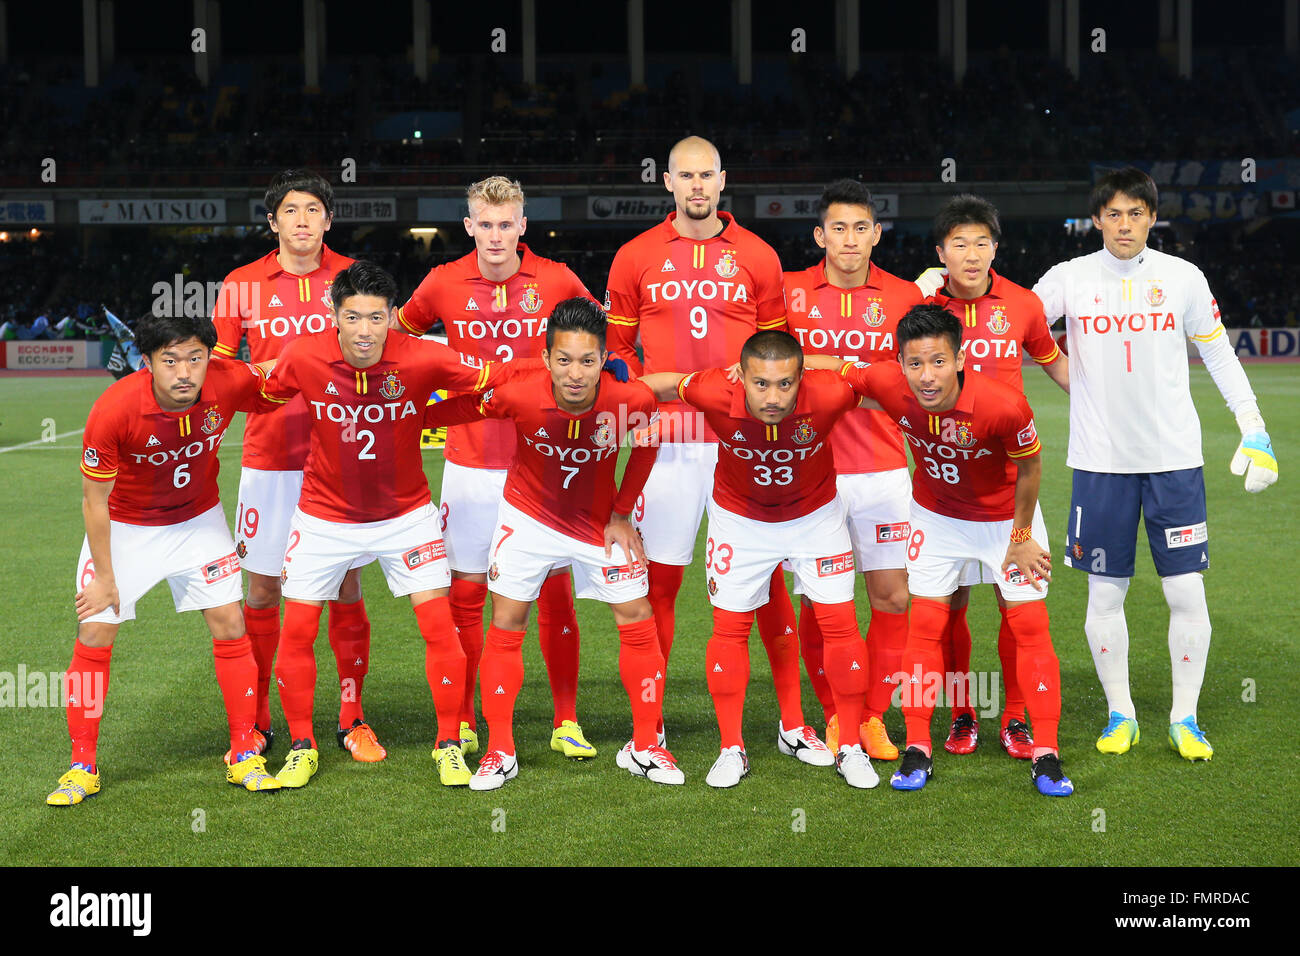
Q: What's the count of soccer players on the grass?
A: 11